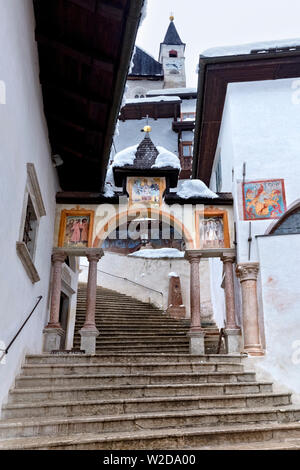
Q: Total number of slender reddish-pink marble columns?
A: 4